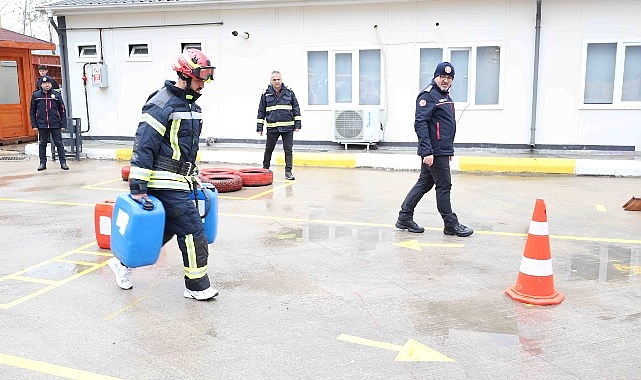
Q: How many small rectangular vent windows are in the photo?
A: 3